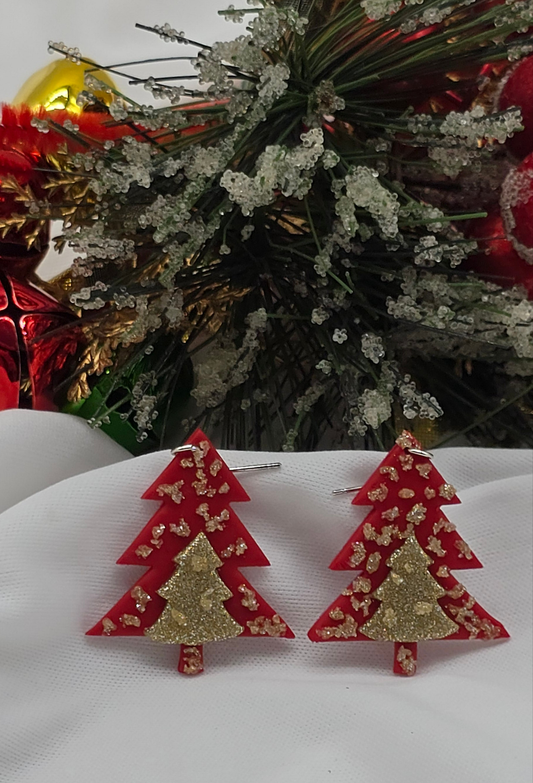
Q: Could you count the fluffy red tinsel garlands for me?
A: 1